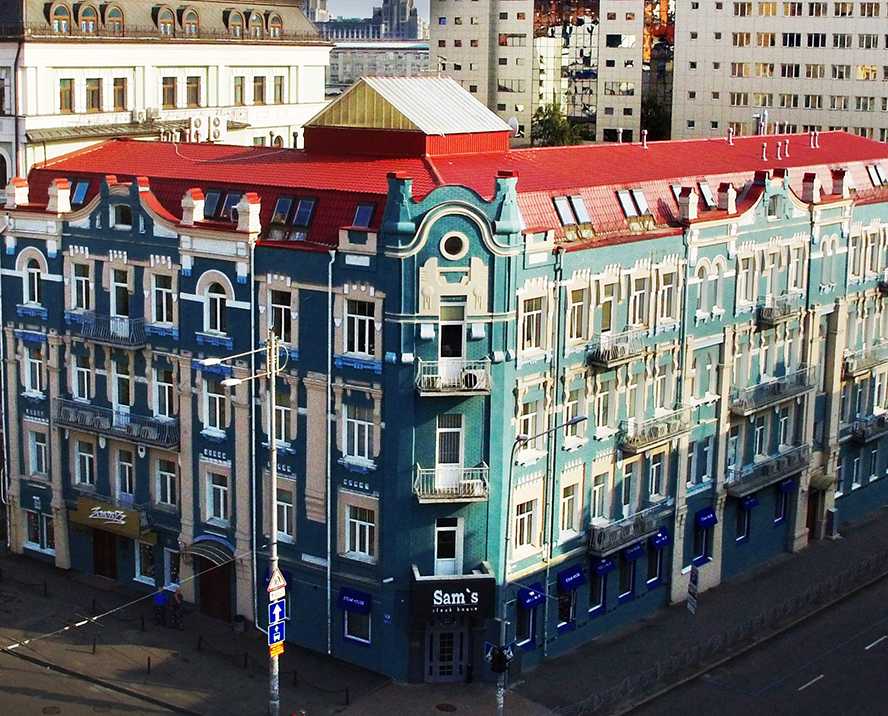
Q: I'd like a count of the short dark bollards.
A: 10